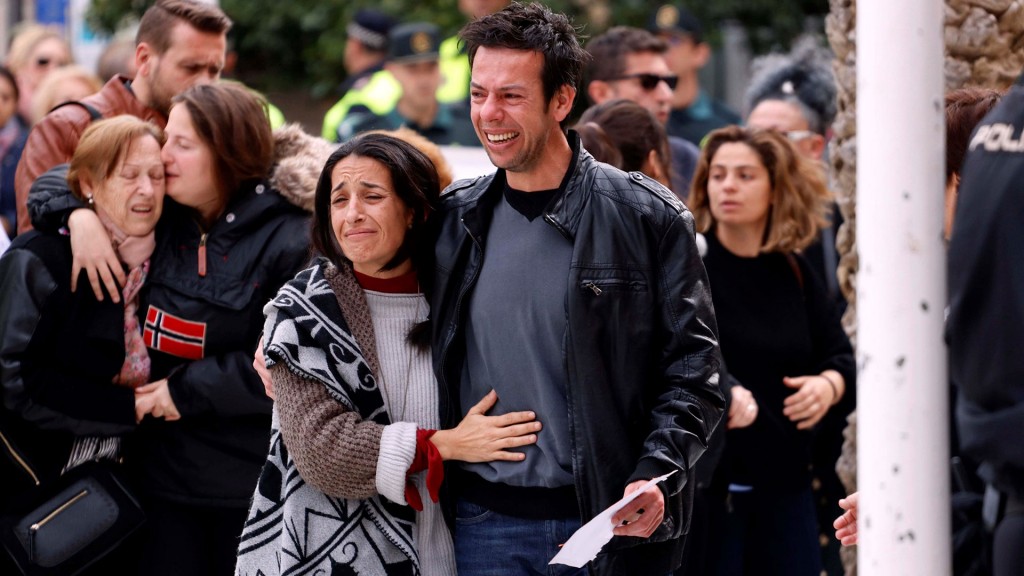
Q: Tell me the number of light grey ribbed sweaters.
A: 1